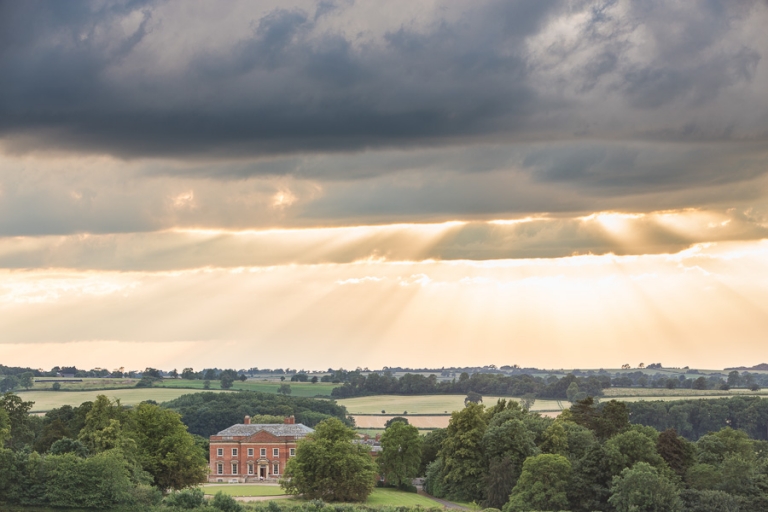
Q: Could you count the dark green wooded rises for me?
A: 1